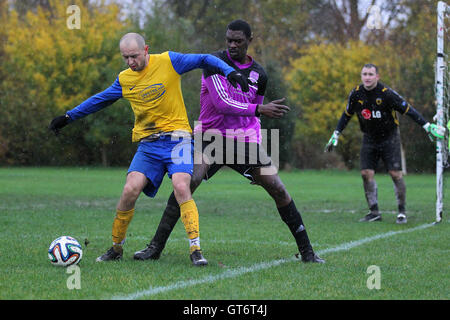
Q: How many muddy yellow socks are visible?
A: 2